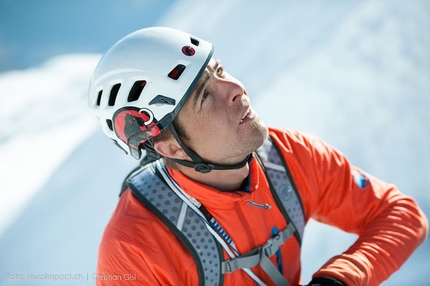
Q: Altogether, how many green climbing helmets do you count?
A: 0